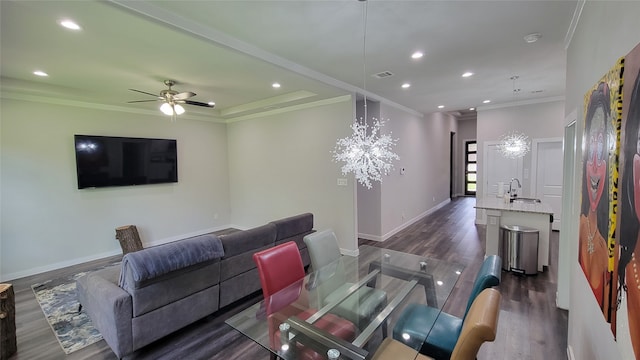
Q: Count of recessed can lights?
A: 10